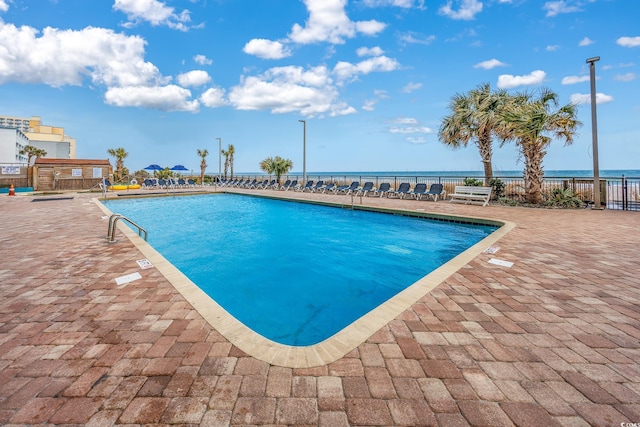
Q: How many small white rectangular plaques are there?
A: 4